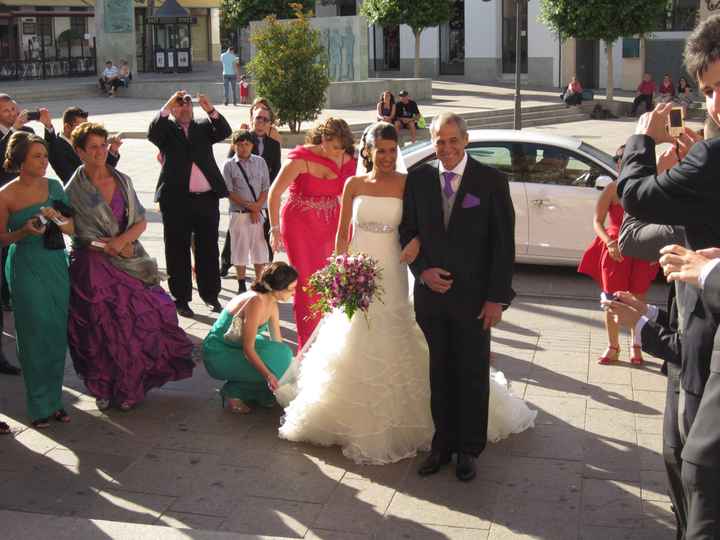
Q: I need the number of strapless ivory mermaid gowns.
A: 1